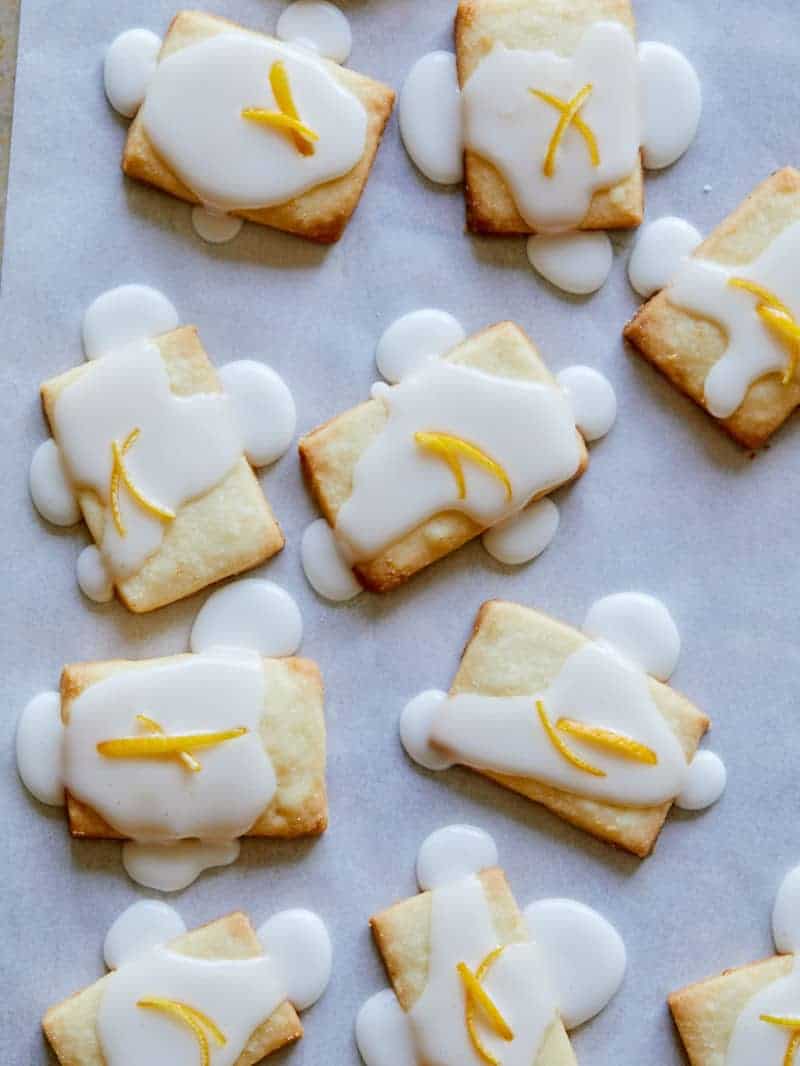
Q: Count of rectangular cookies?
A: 10